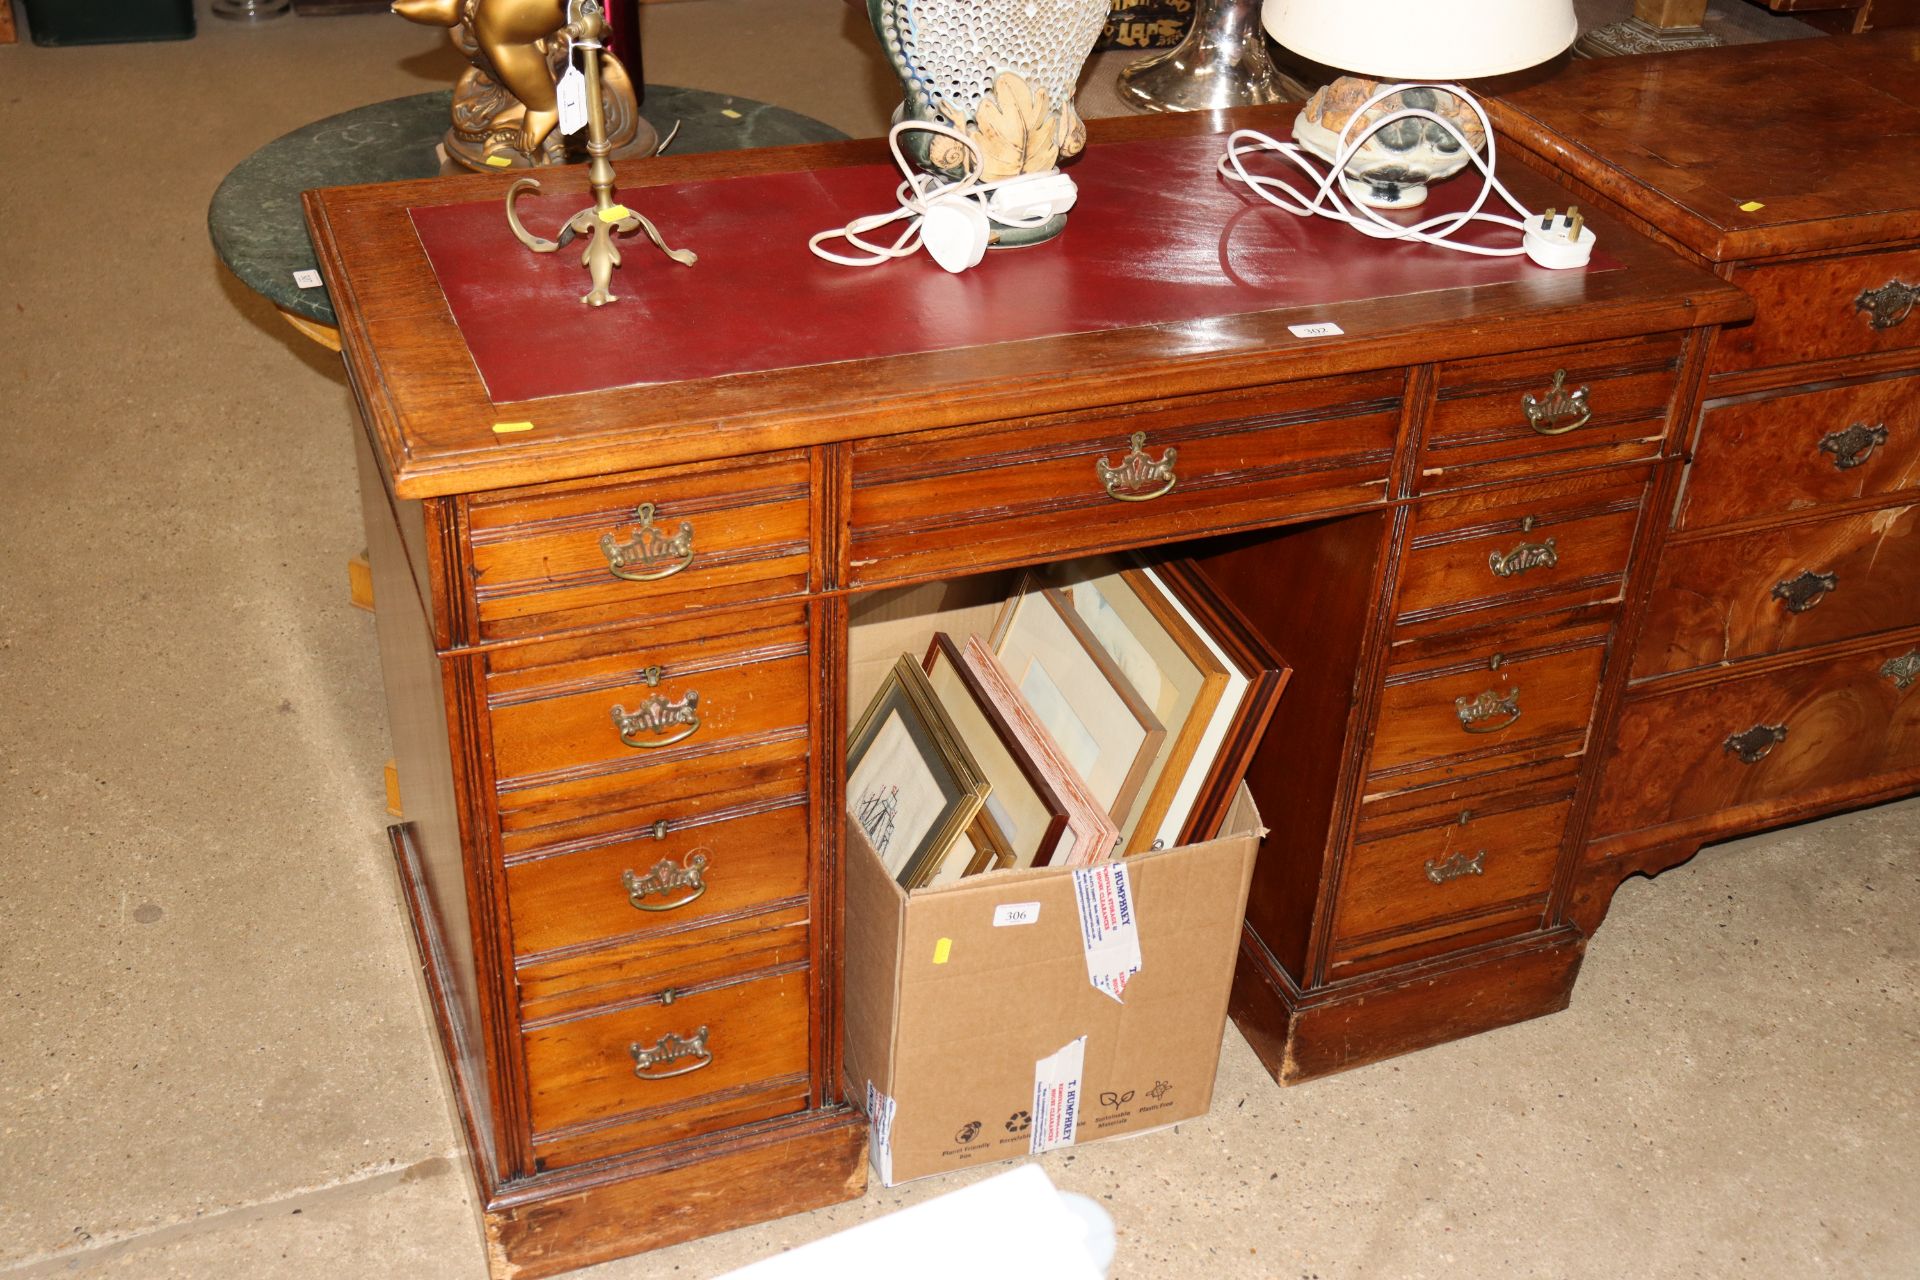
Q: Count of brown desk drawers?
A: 9